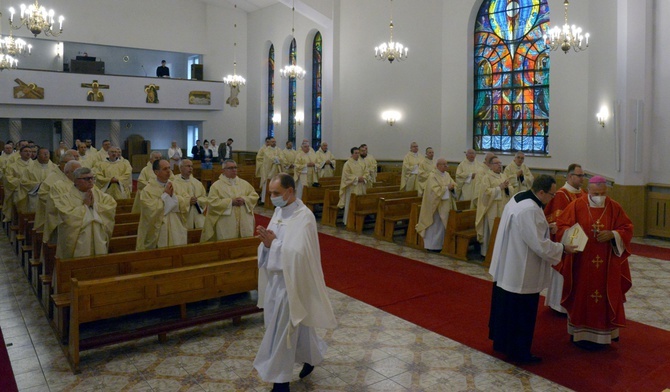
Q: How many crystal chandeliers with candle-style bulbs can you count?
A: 7